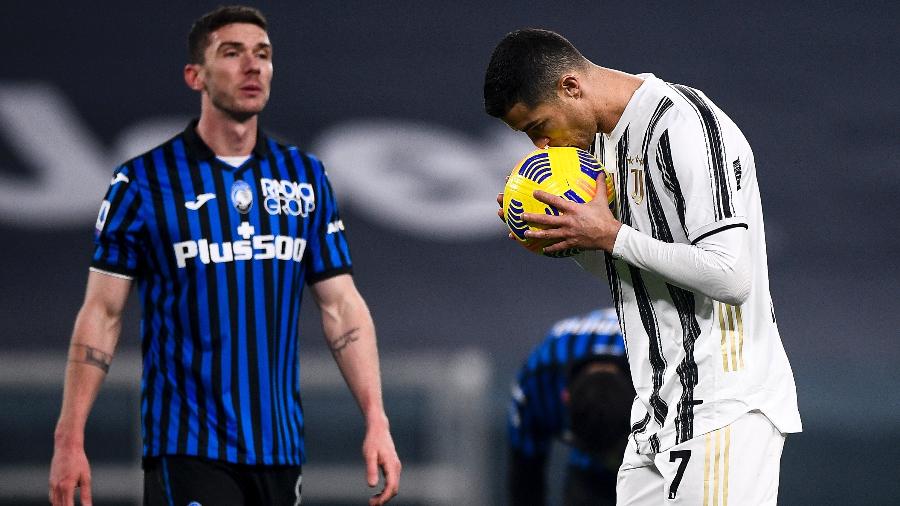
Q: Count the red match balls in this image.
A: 0